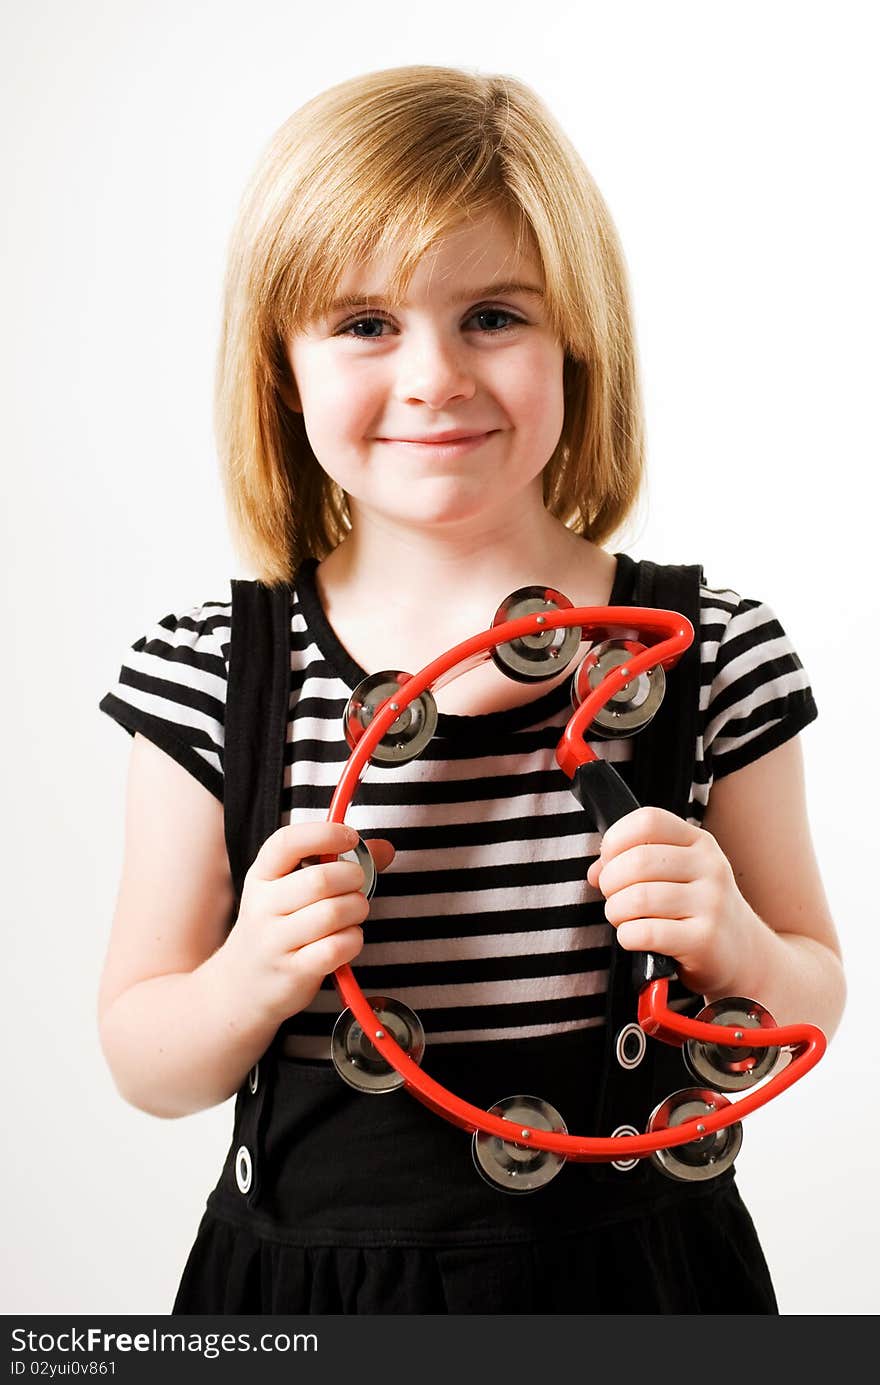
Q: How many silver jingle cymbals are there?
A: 8